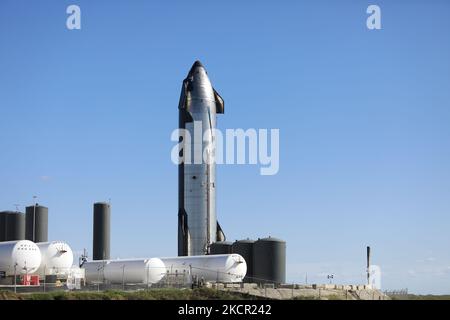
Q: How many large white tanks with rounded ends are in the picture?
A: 4